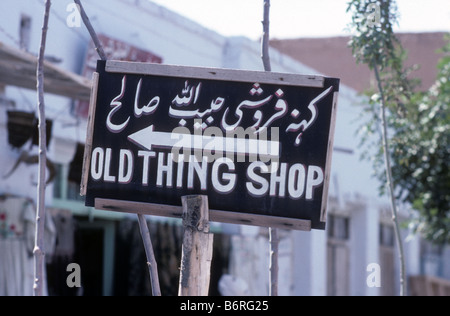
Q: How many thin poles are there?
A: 4